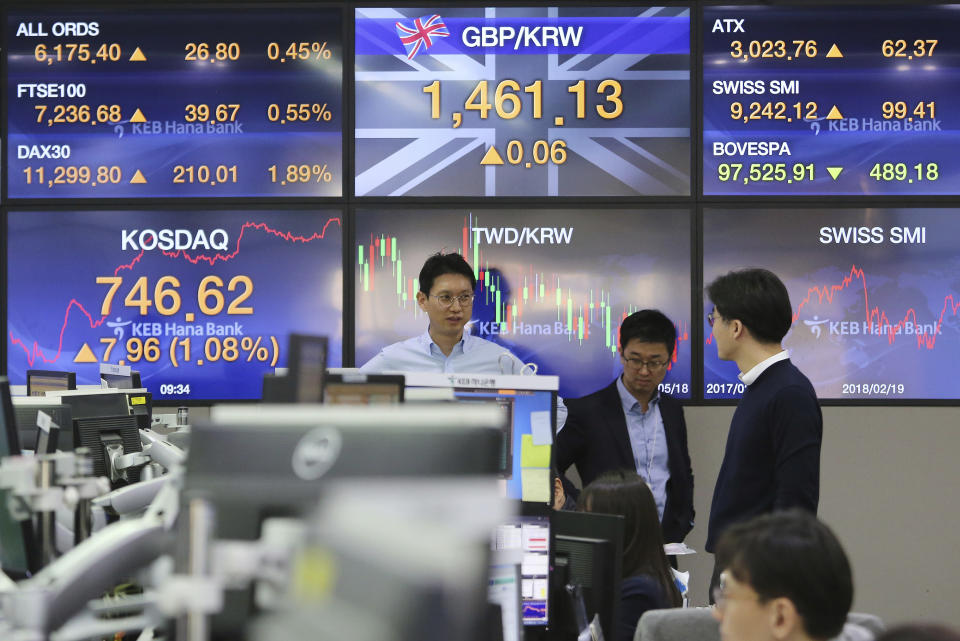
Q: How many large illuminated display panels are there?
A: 6